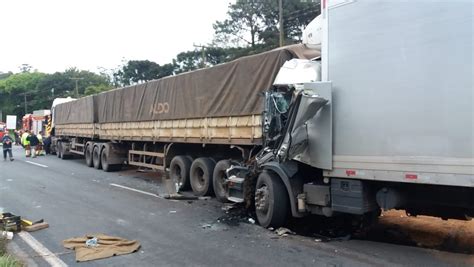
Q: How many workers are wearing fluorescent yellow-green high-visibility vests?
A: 2